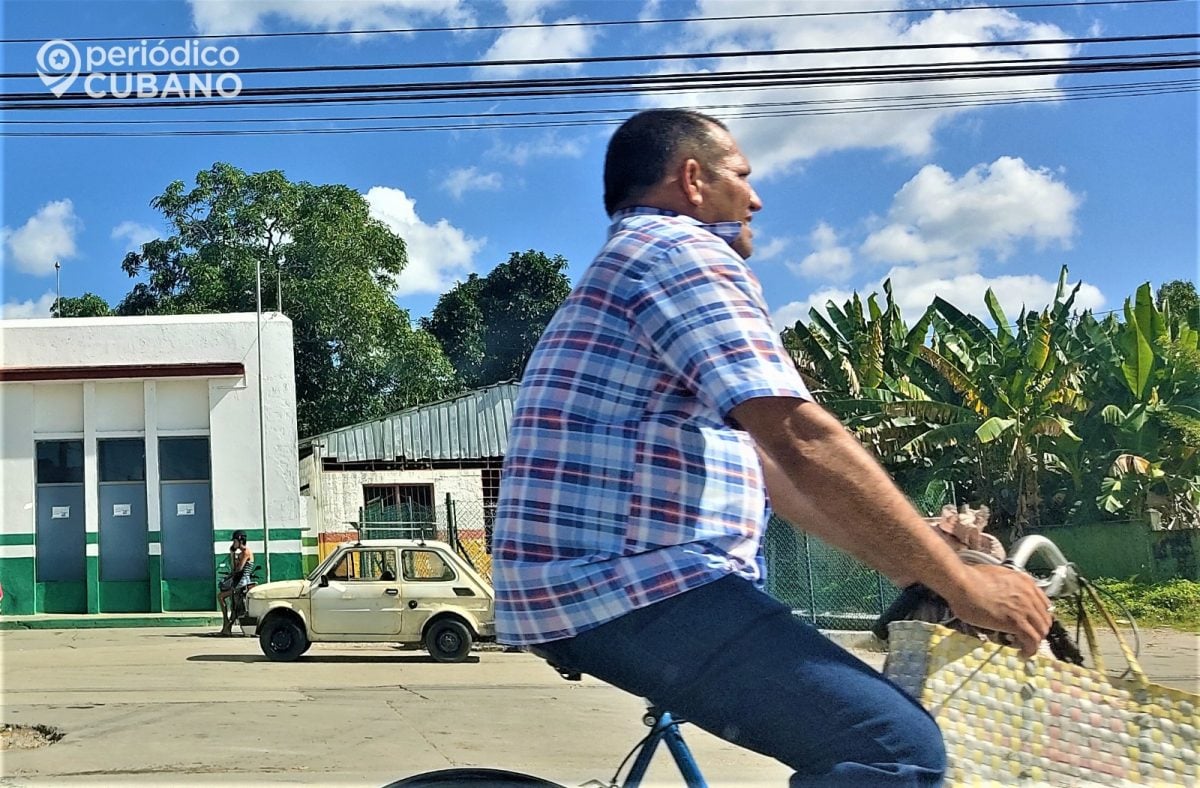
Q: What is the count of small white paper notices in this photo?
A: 3